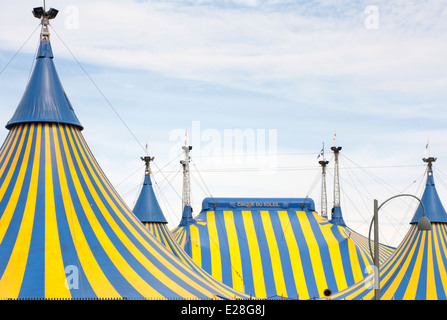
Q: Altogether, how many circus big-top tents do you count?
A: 4